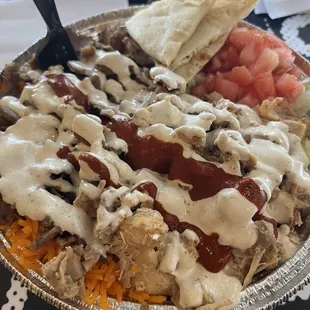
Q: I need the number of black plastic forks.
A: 1